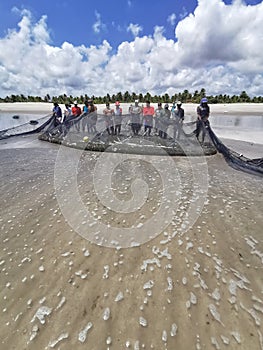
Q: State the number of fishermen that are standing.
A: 14